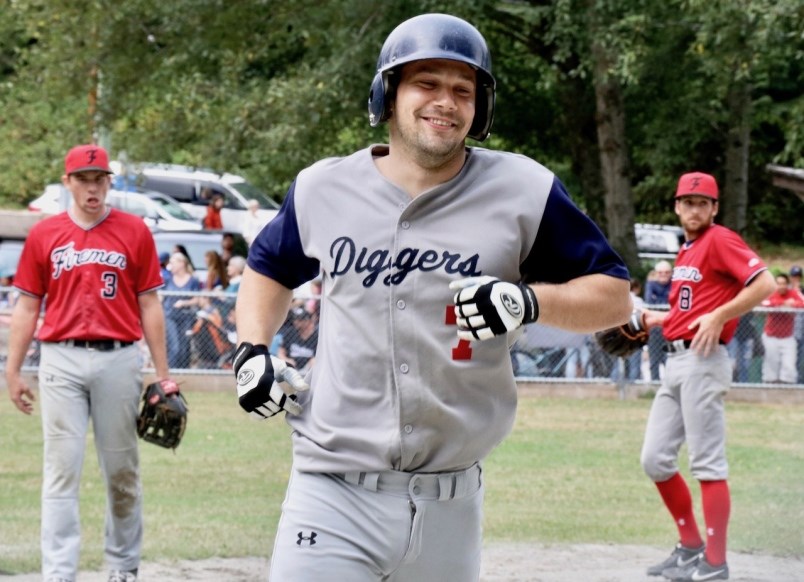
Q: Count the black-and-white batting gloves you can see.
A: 2